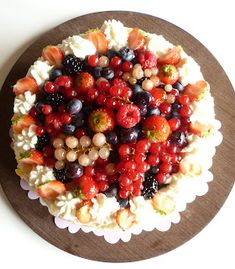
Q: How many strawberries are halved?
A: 14